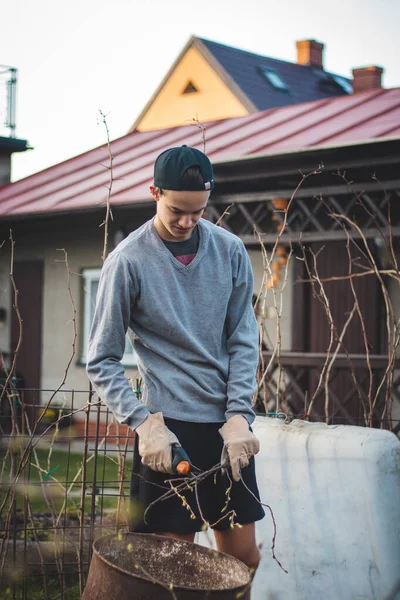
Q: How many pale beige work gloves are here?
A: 2